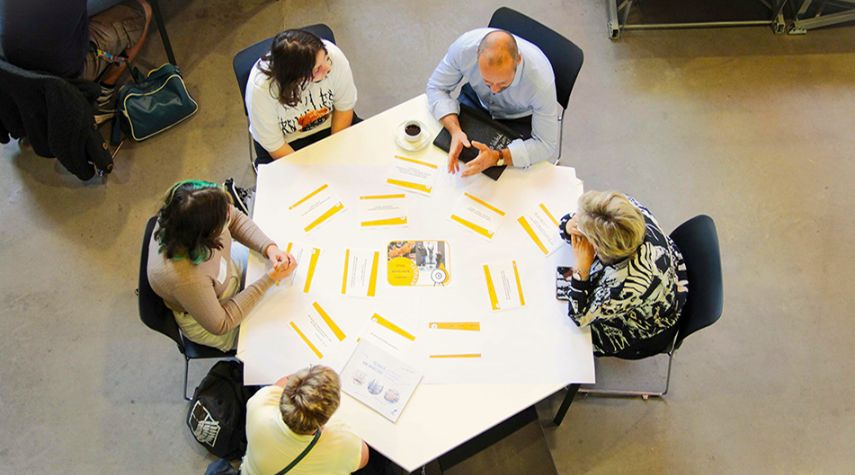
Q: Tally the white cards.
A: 11